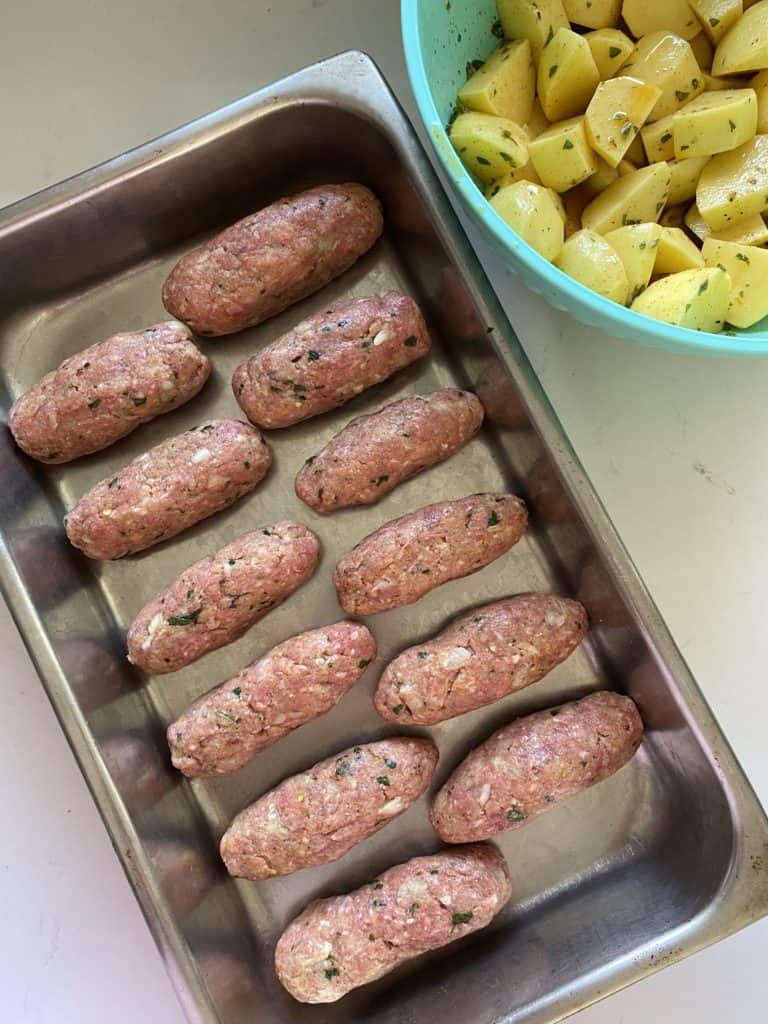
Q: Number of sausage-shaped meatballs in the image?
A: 12